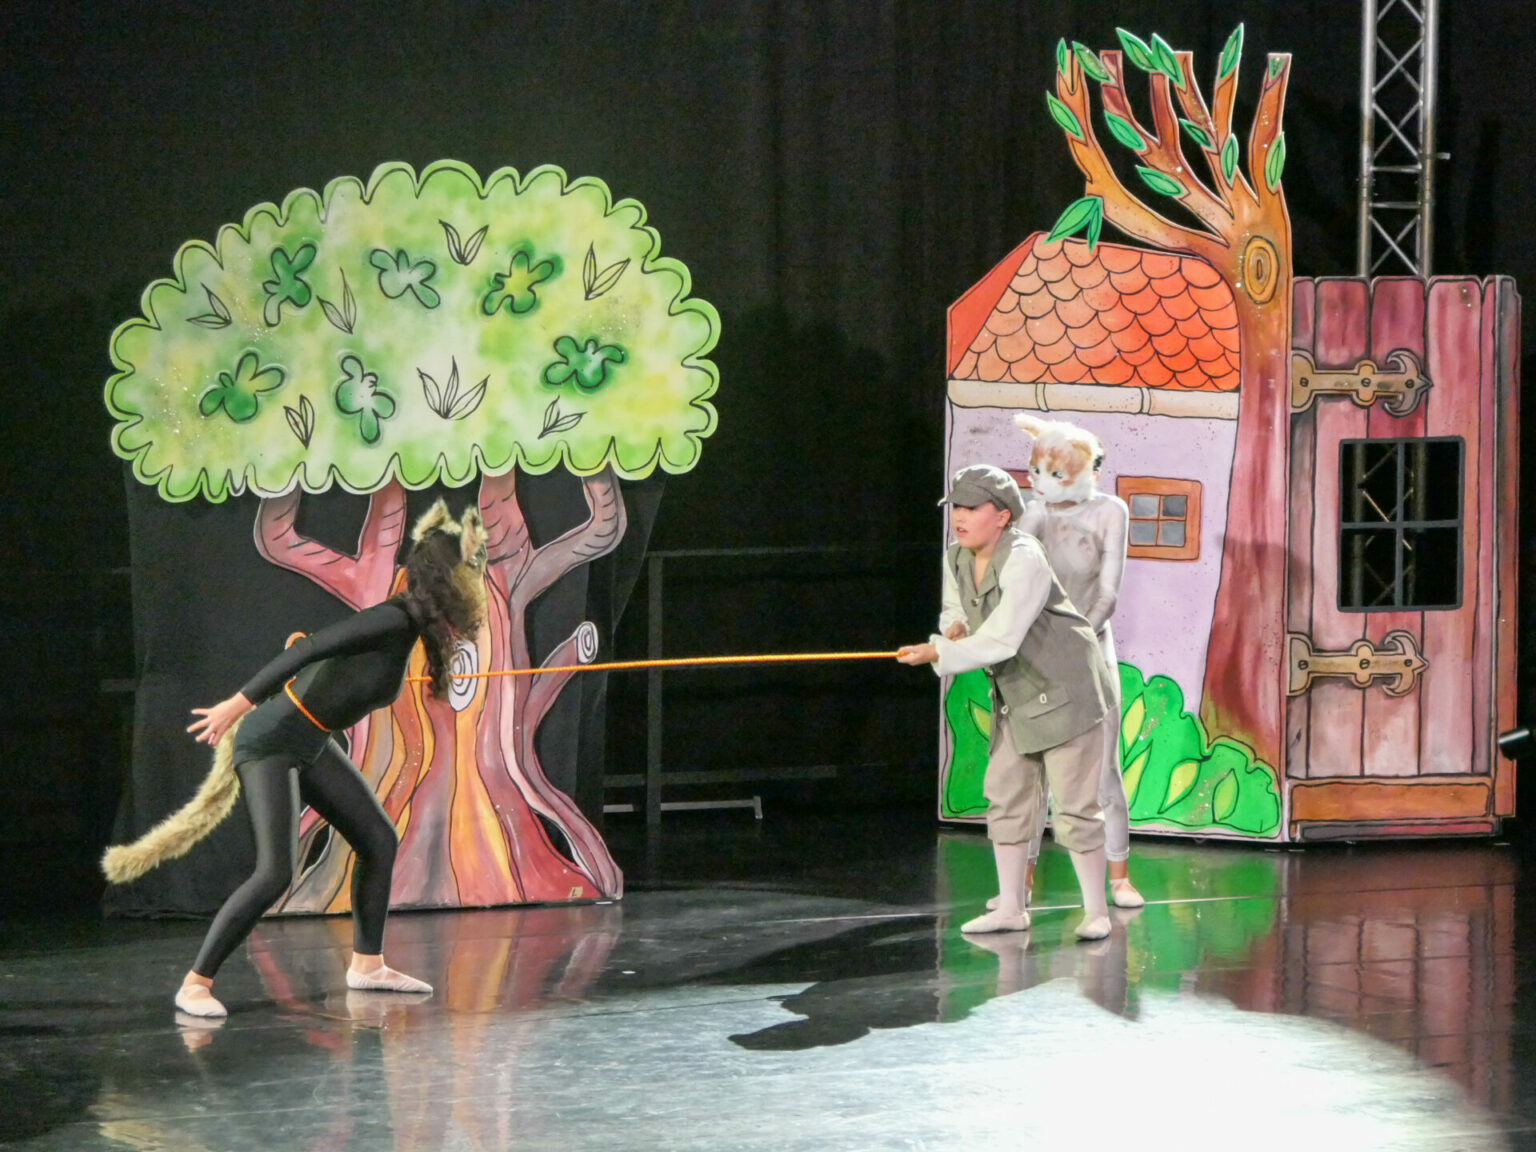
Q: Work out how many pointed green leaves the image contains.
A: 14